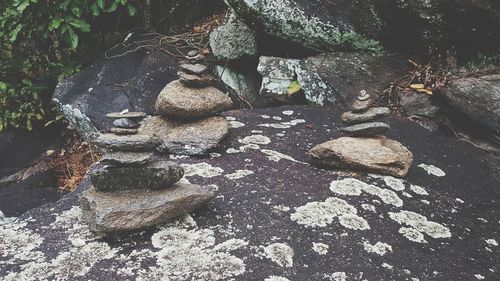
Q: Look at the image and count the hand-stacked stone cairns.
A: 3